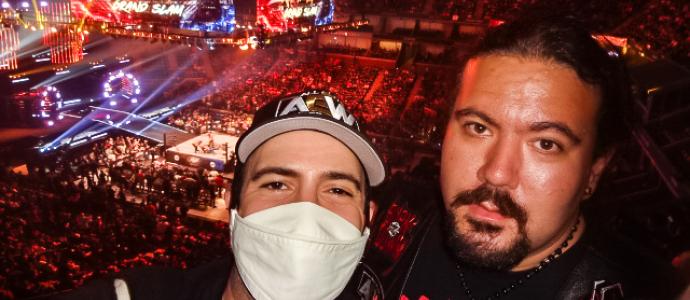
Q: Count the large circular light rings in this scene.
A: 2